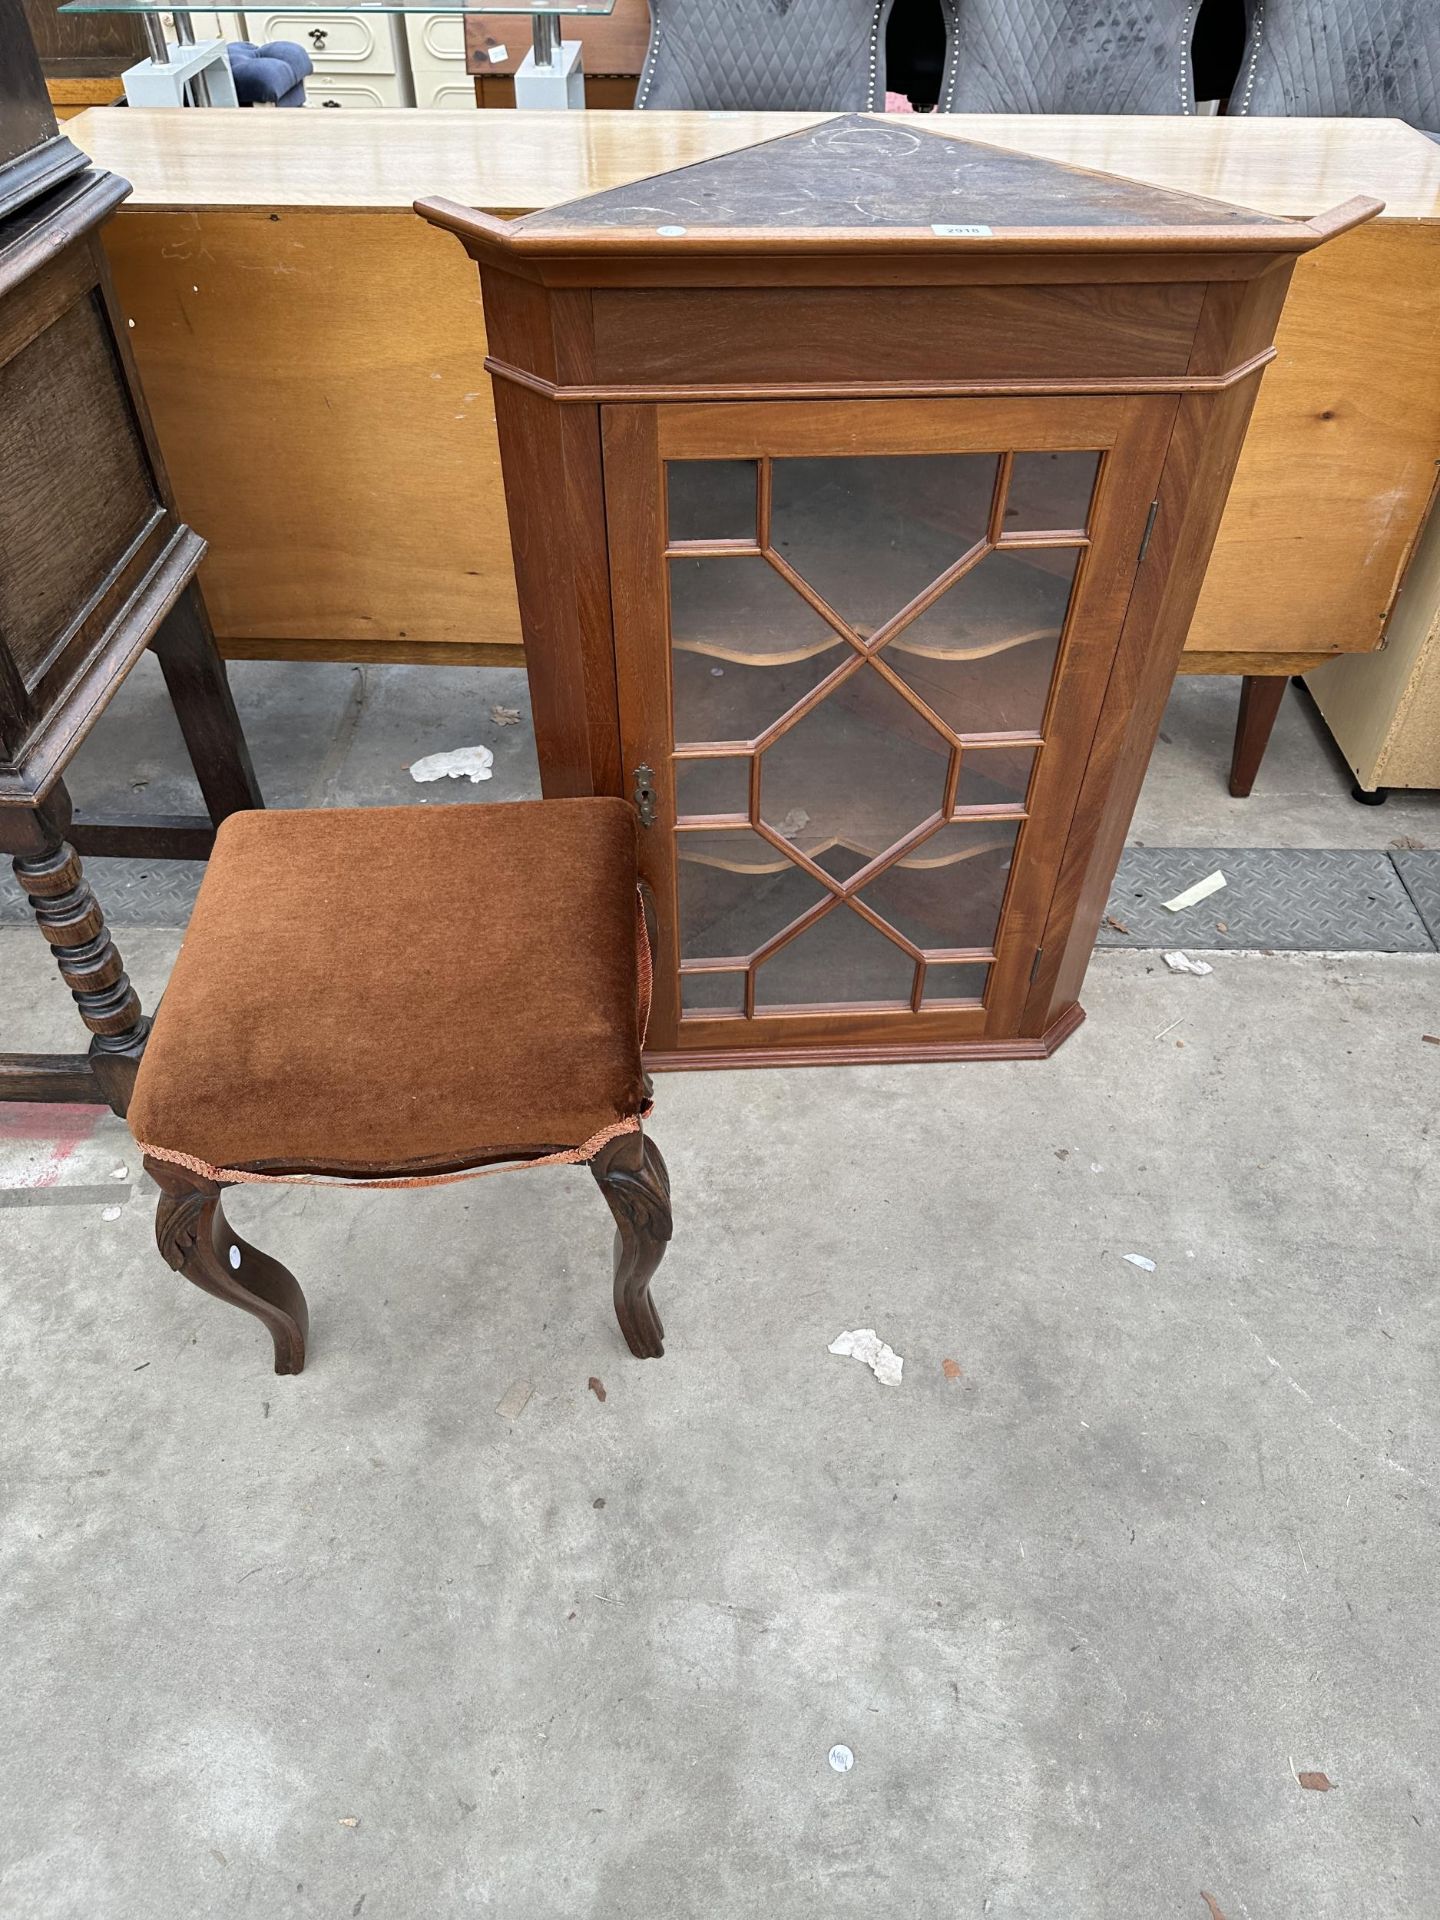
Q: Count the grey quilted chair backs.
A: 3